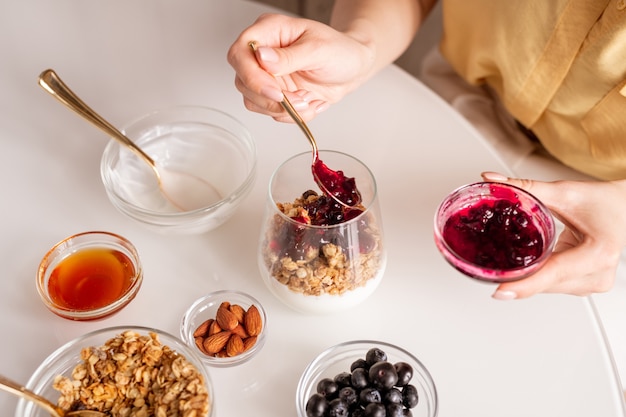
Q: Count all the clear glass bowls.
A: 6